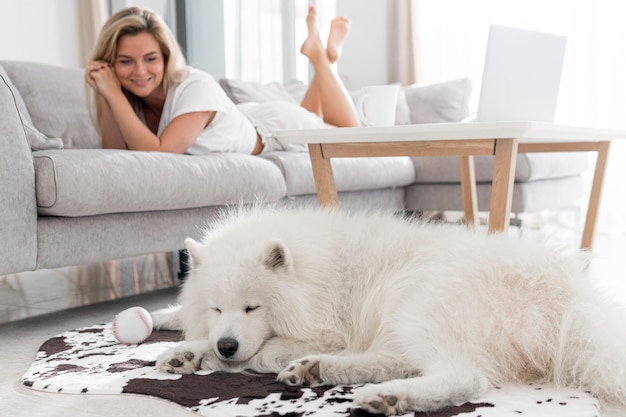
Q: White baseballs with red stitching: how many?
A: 1